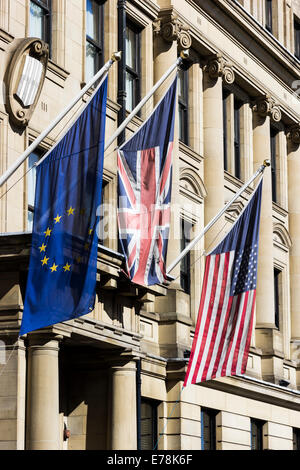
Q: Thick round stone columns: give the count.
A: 6